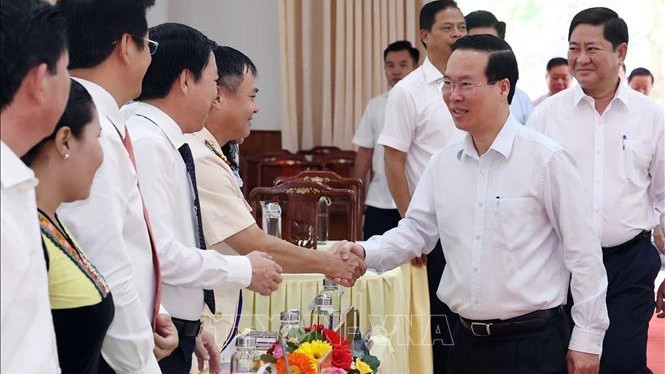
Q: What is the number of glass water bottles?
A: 6